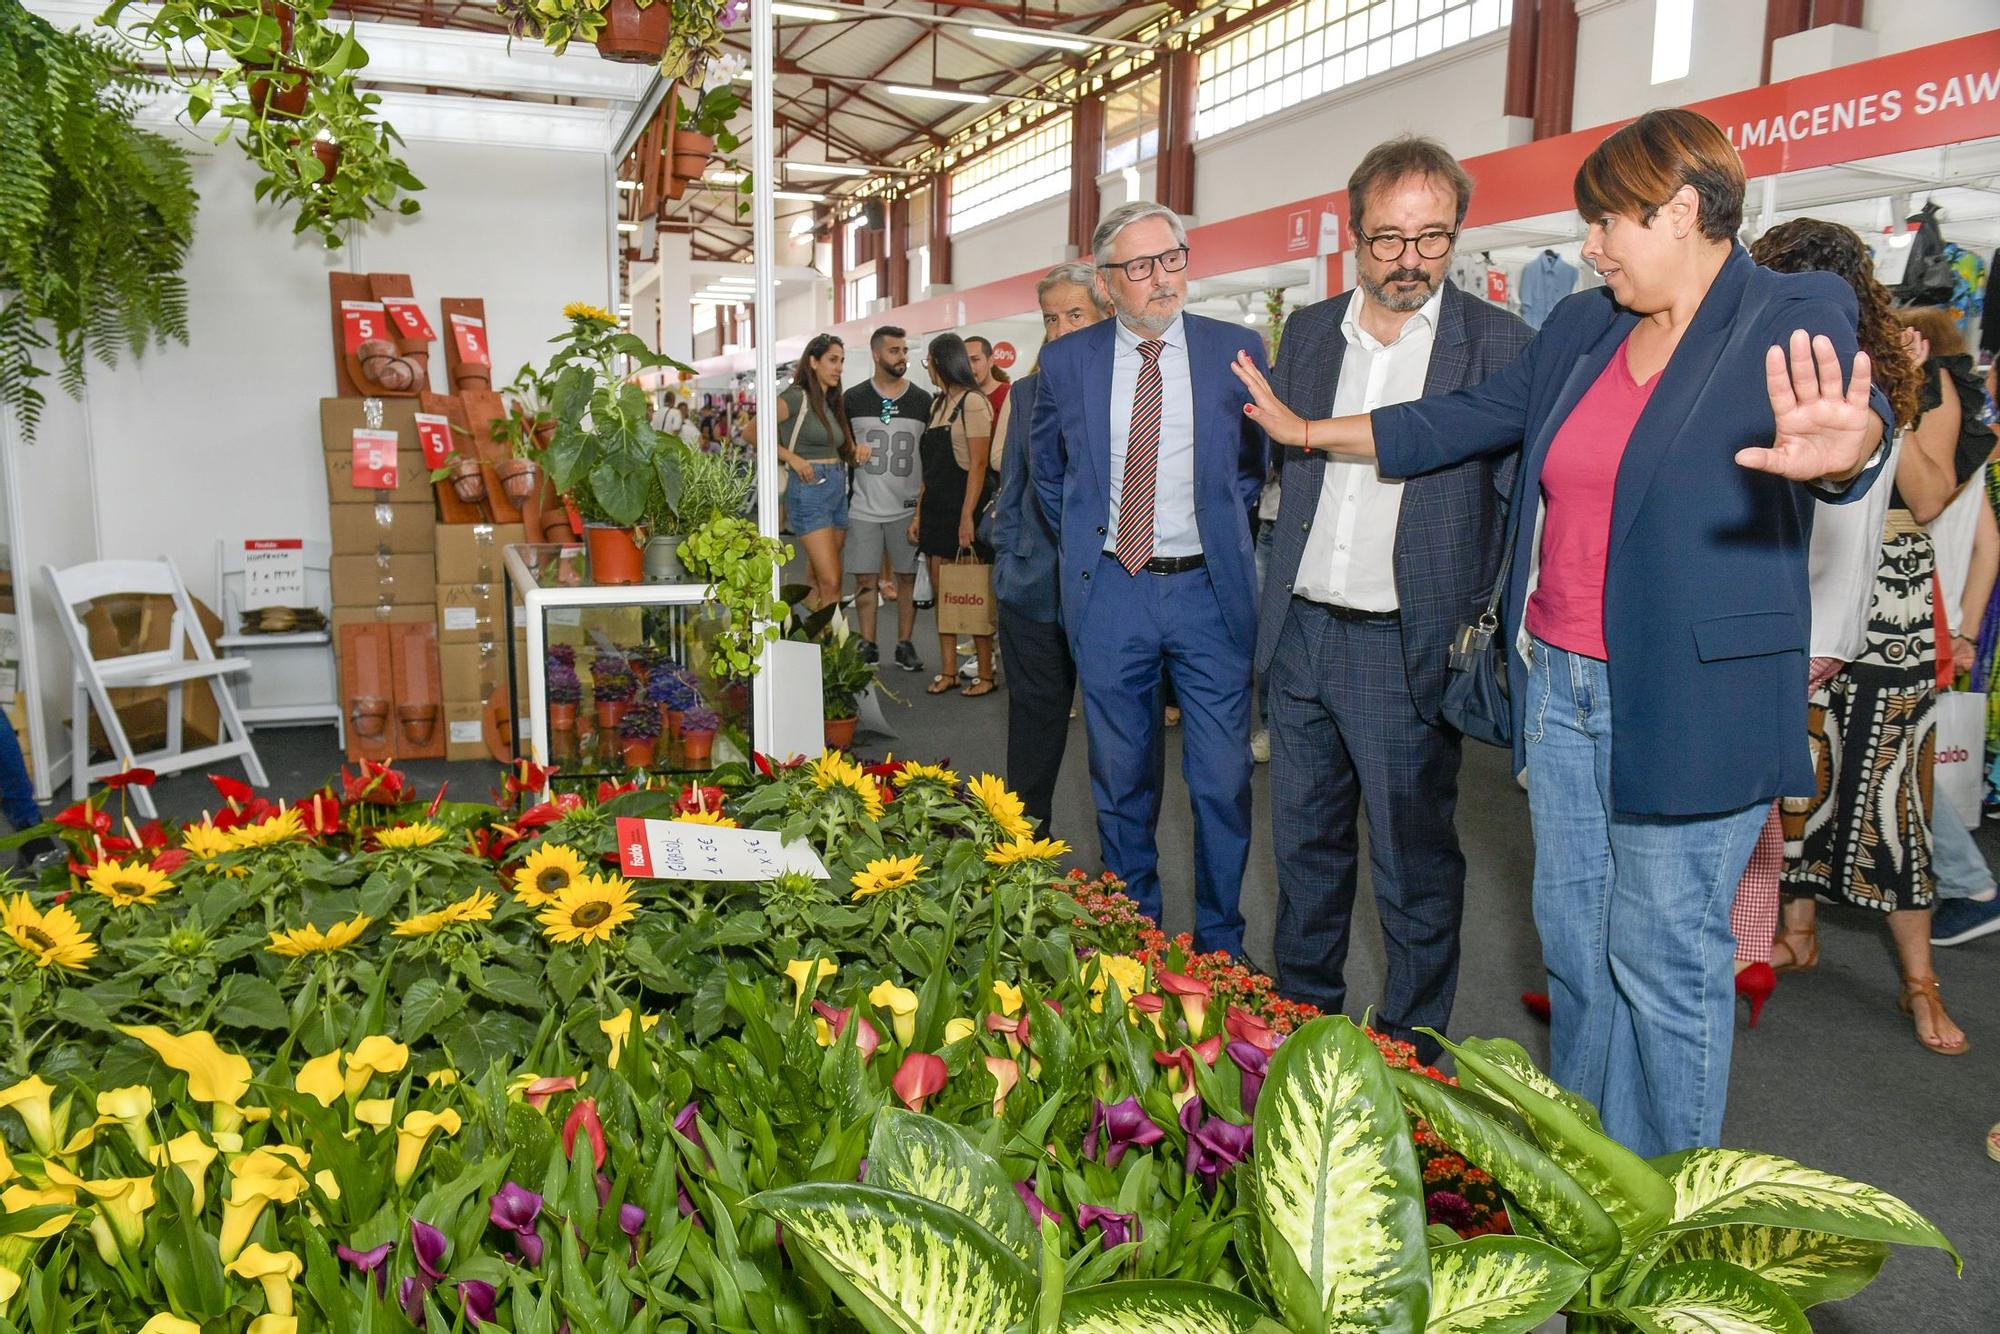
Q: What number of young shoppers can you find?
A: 4